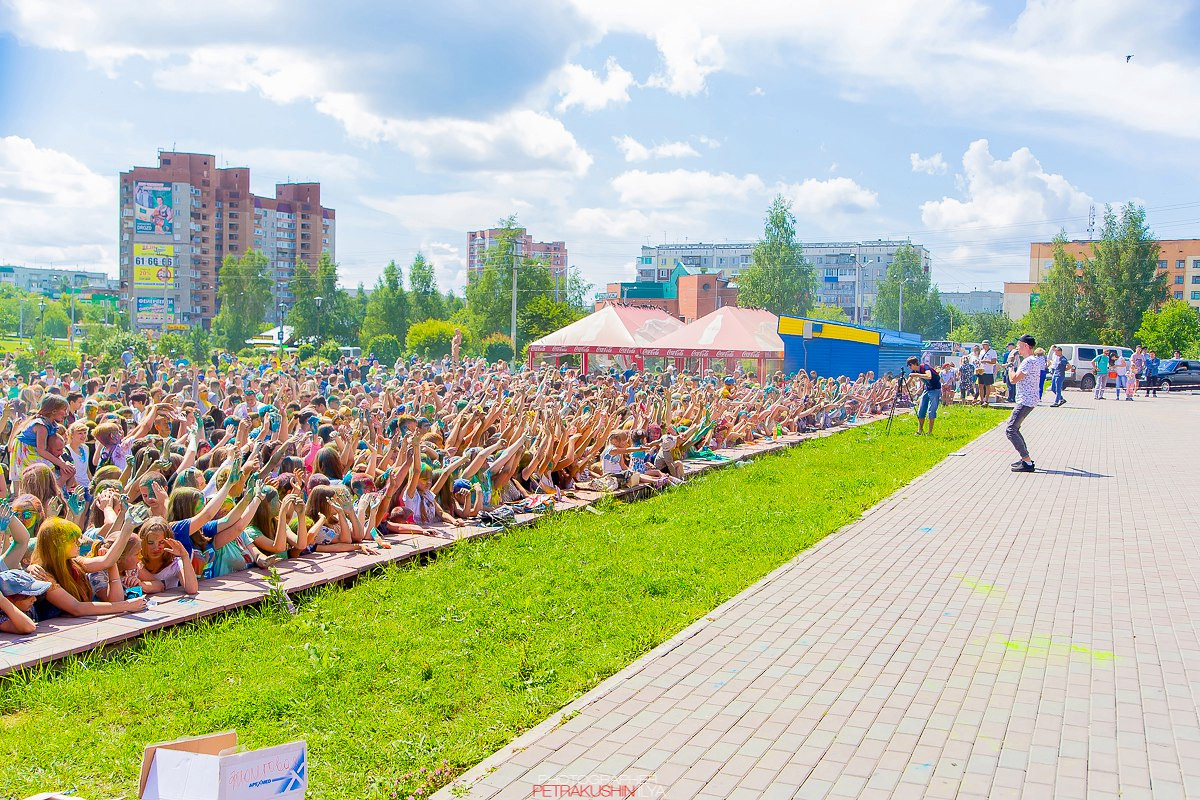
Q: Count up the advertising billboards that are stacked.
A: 3